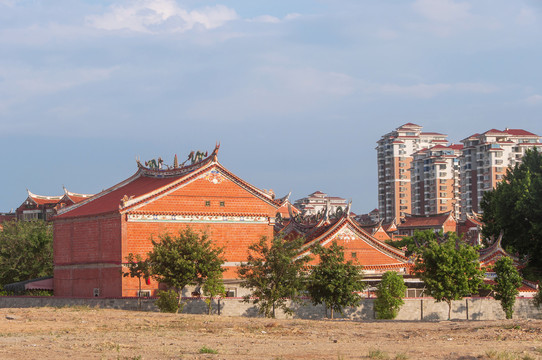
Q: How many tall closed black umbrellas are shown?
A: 0